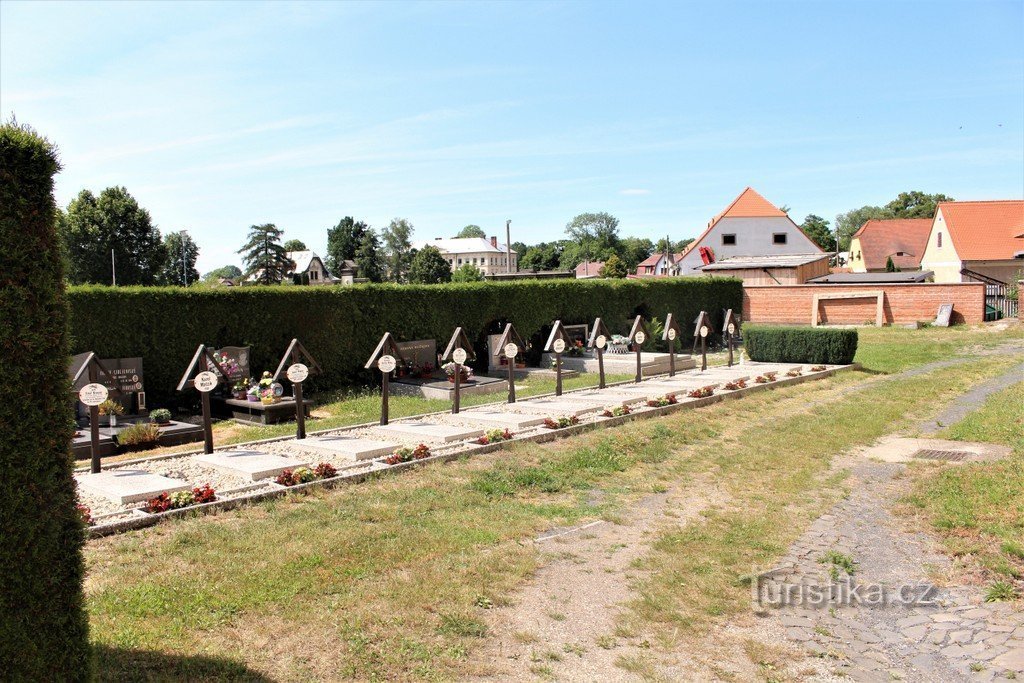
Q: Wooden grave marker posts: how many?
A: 12